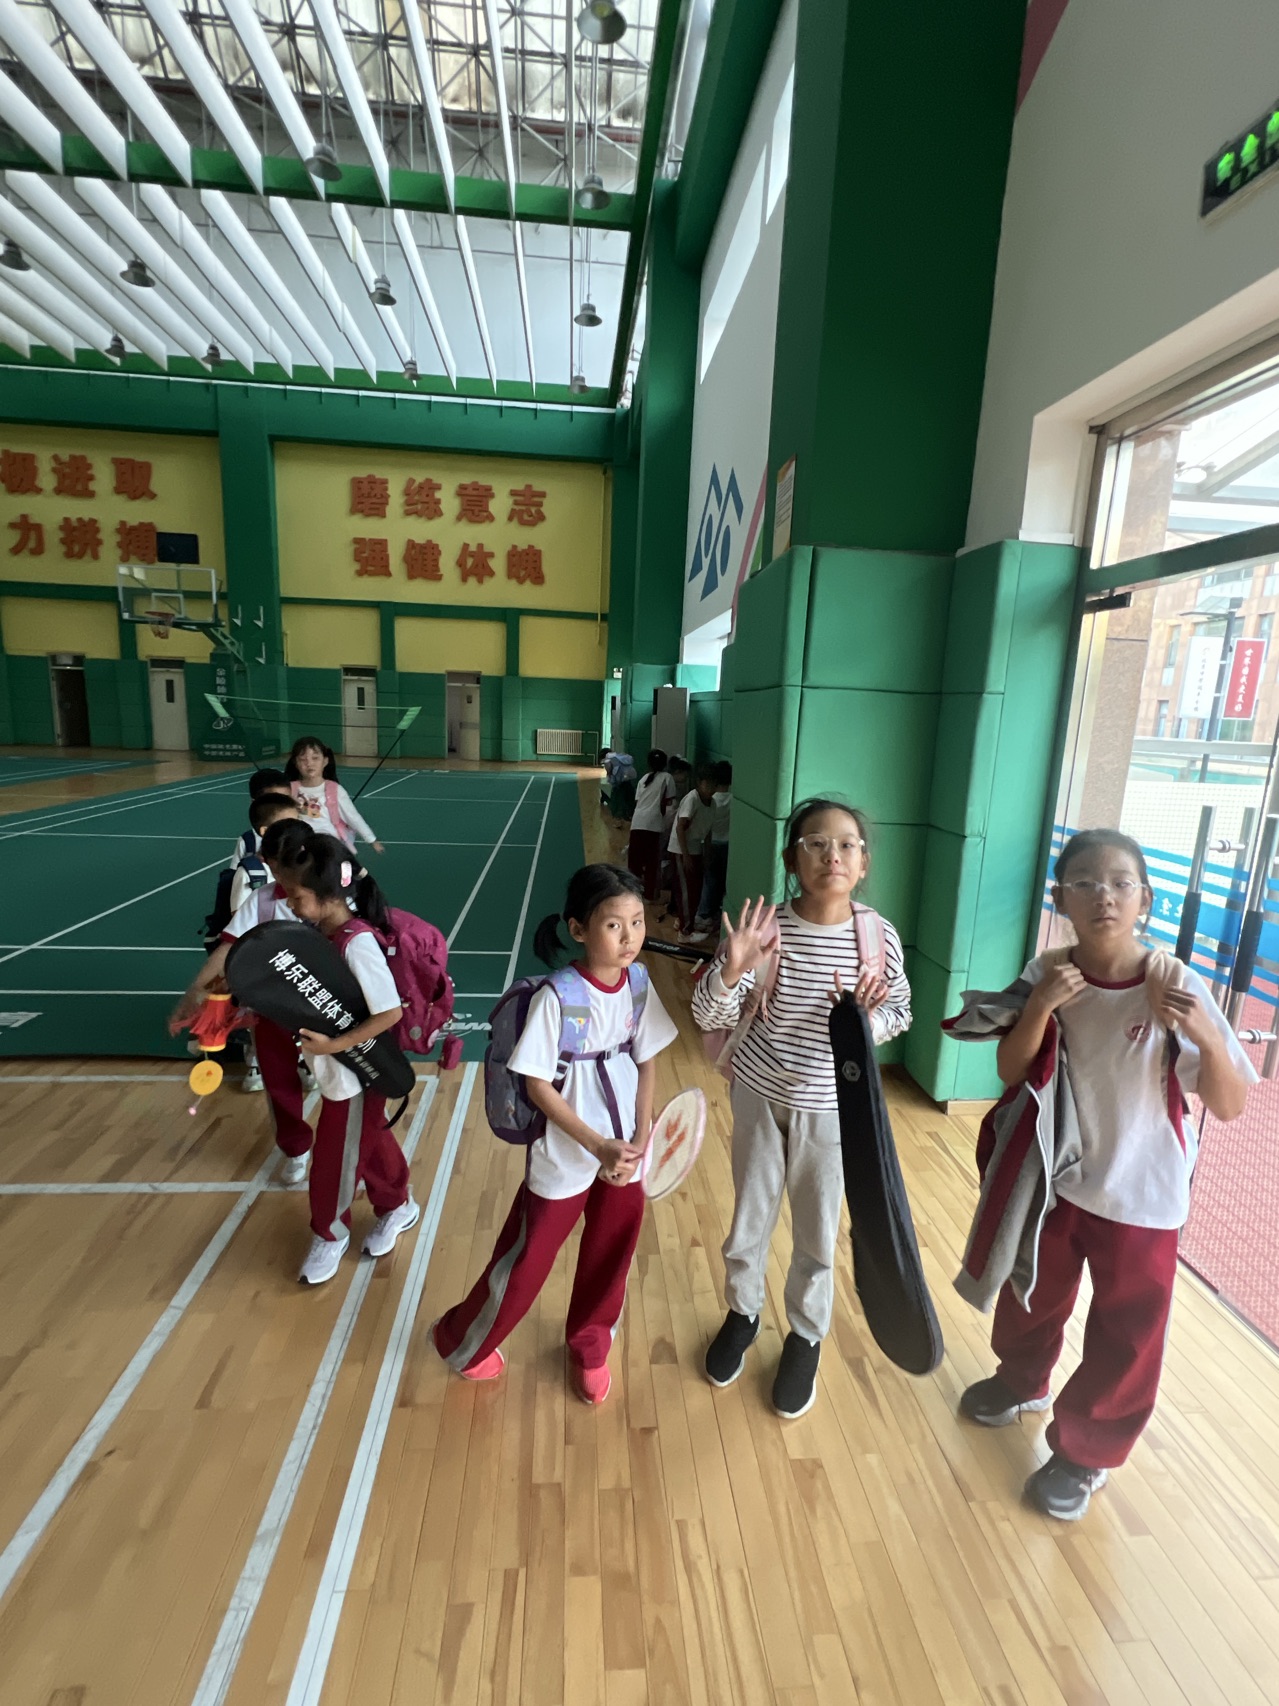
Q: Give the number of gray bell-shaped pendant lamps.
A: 11